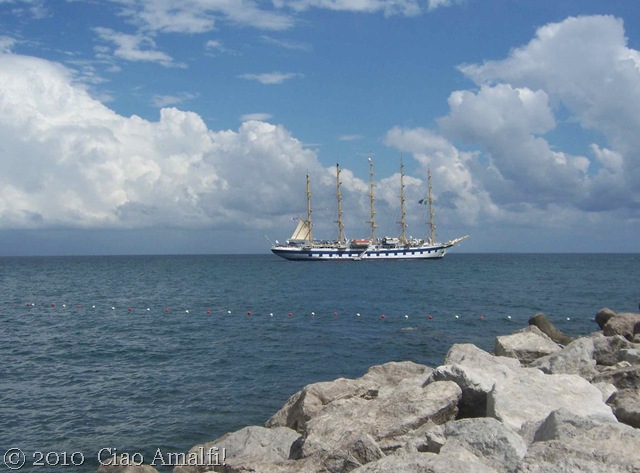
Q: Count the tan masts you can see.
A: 5